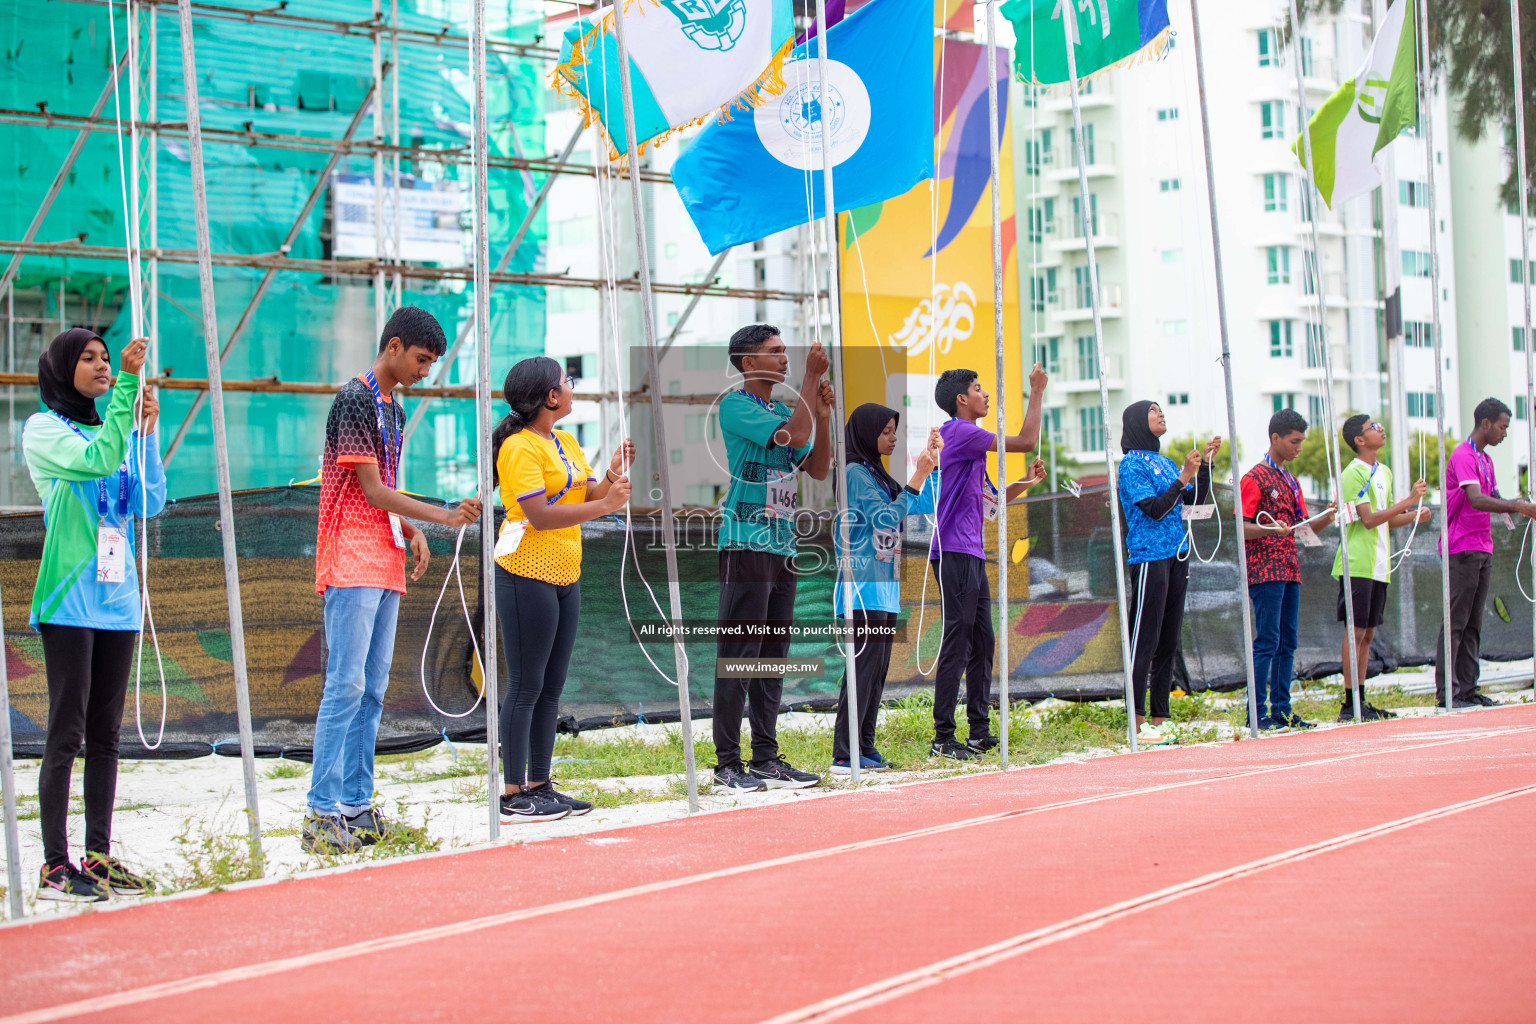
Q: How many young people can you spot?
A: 10